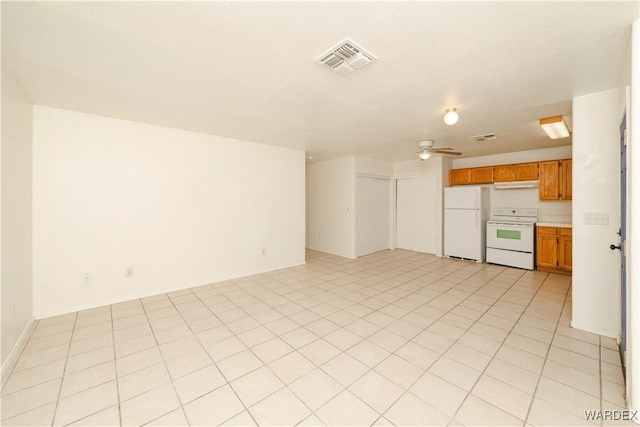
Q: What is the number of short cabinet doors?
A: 4